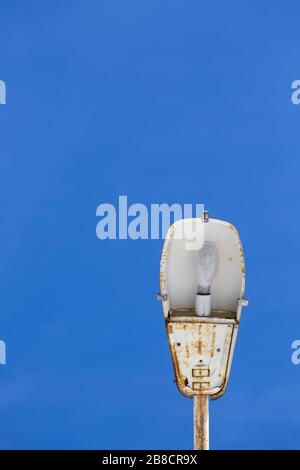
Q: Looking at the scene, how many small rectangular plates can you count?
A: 2